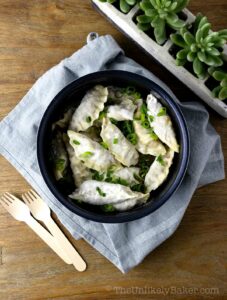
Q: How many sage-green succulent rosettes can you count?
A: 4